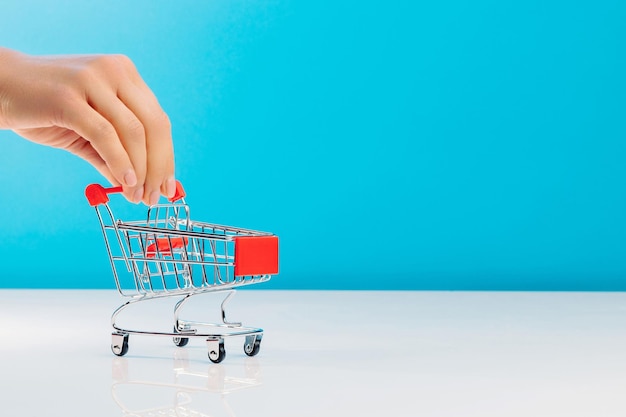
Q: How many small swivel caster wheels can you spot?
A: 4